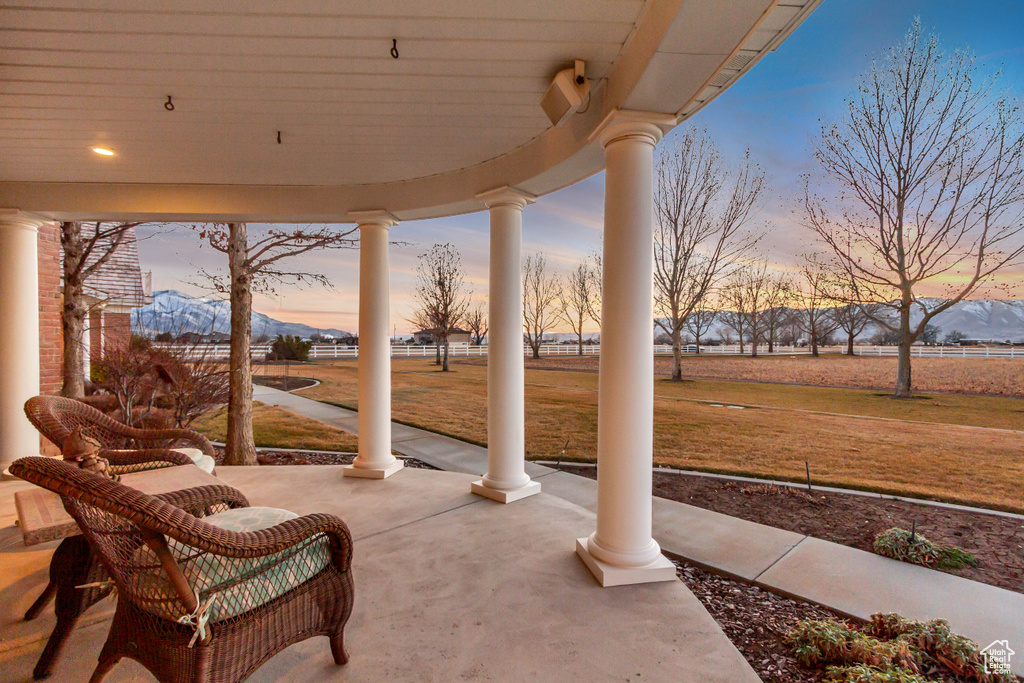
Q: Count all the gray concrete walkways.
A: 1